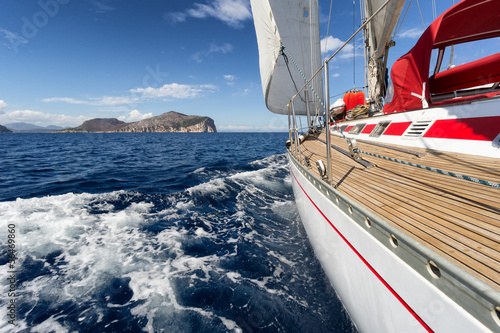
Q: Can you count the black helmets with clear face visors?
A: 0